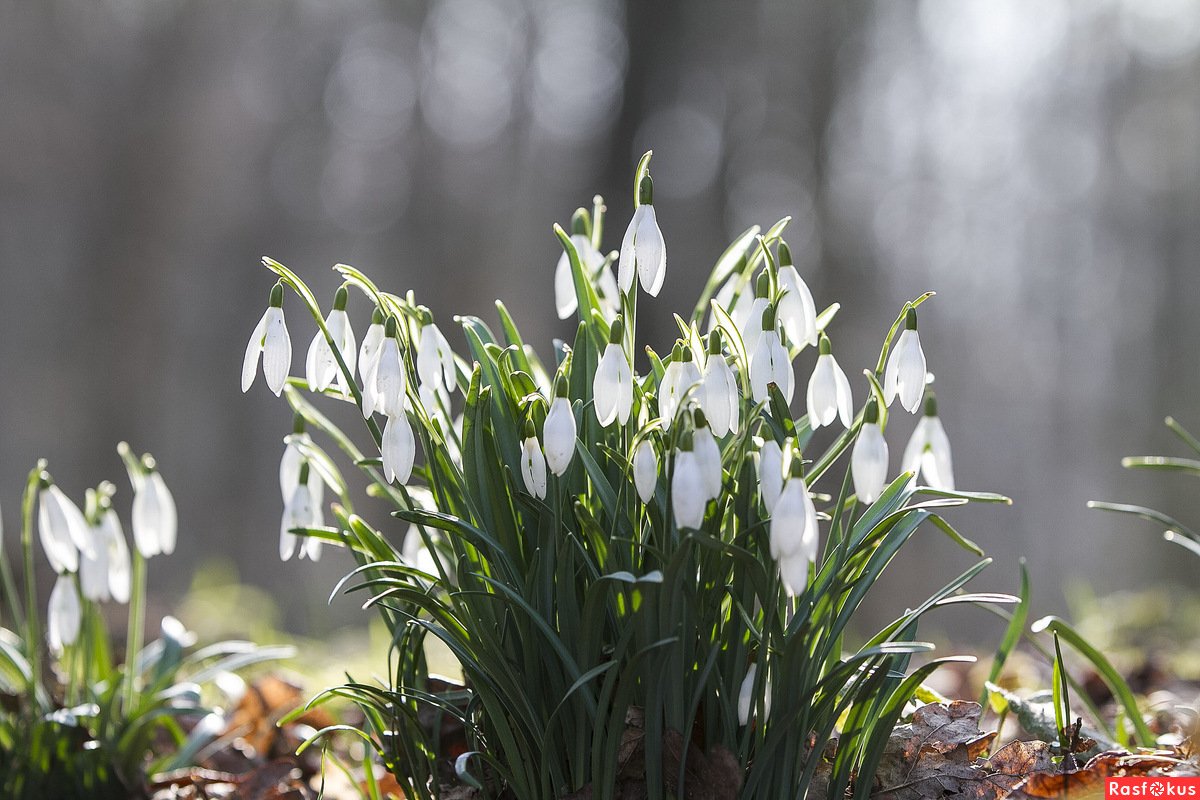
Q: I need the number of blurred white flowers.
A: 4